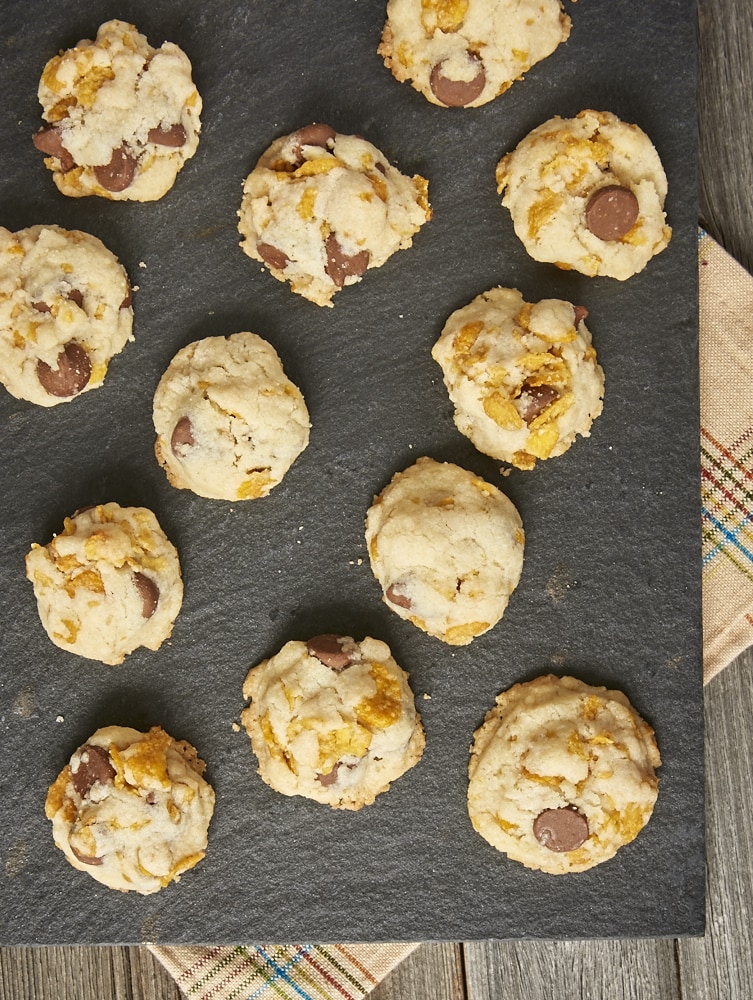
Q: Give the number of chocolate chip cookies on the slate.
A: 12